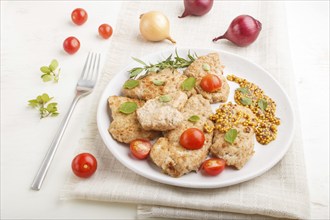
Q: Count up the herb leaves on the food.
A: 11